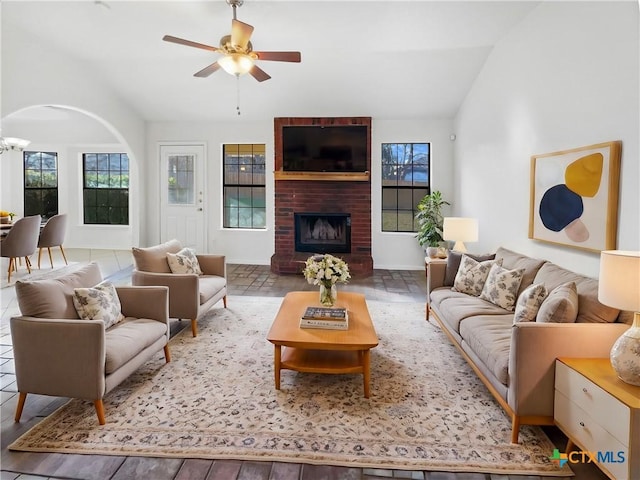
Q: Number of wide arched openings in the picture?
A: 1